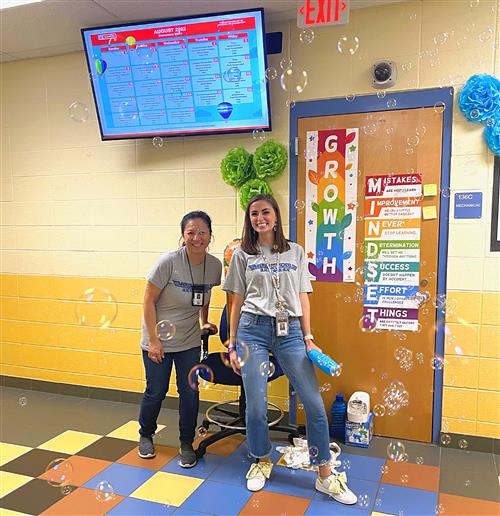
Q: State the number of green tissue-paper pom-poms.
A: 3